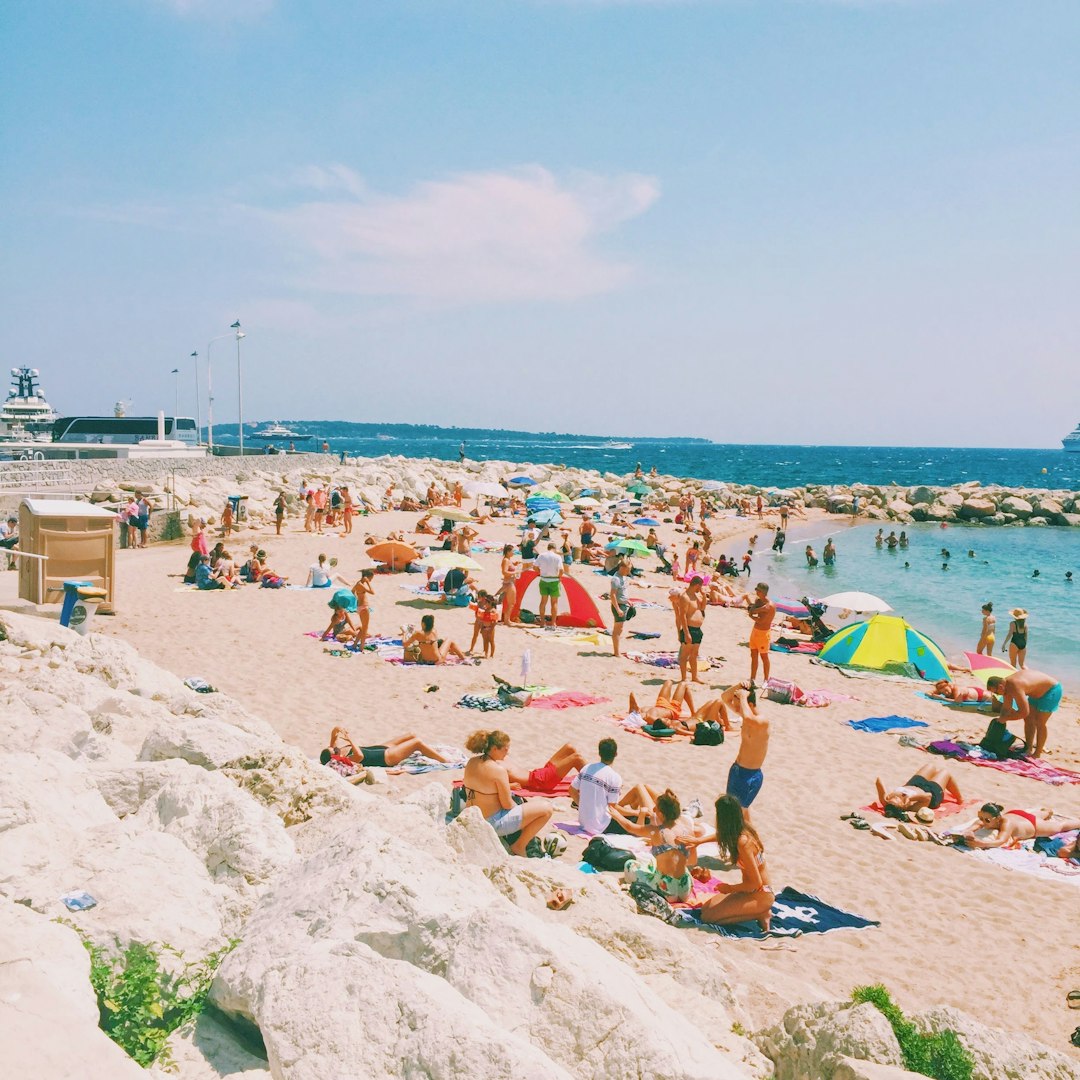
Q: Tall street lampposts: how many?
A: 4